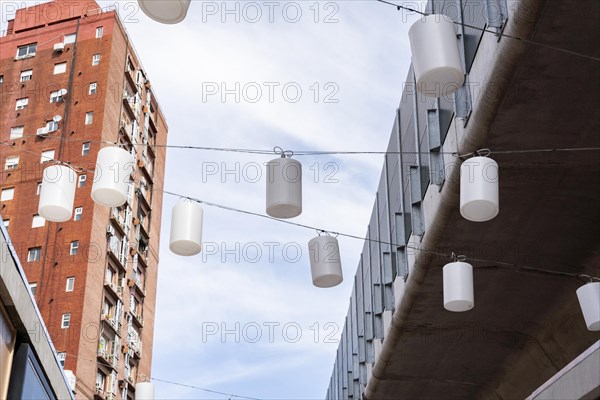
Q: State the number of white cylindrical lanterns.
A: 11